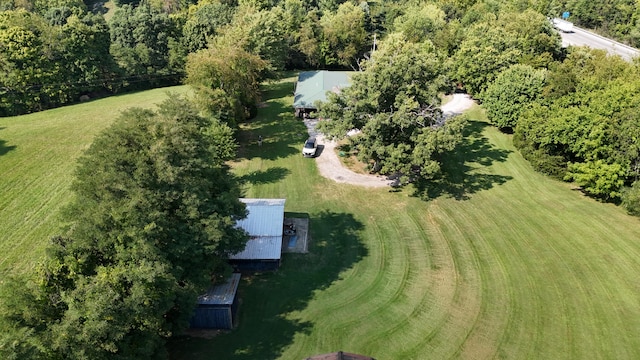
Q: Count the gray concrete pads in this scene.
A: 1